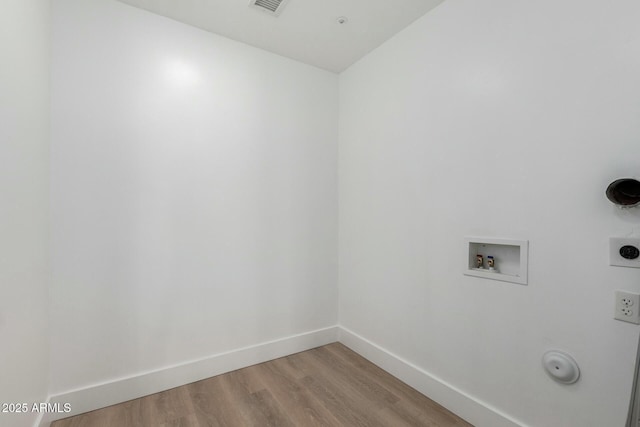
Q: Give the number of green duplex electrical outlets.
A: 0